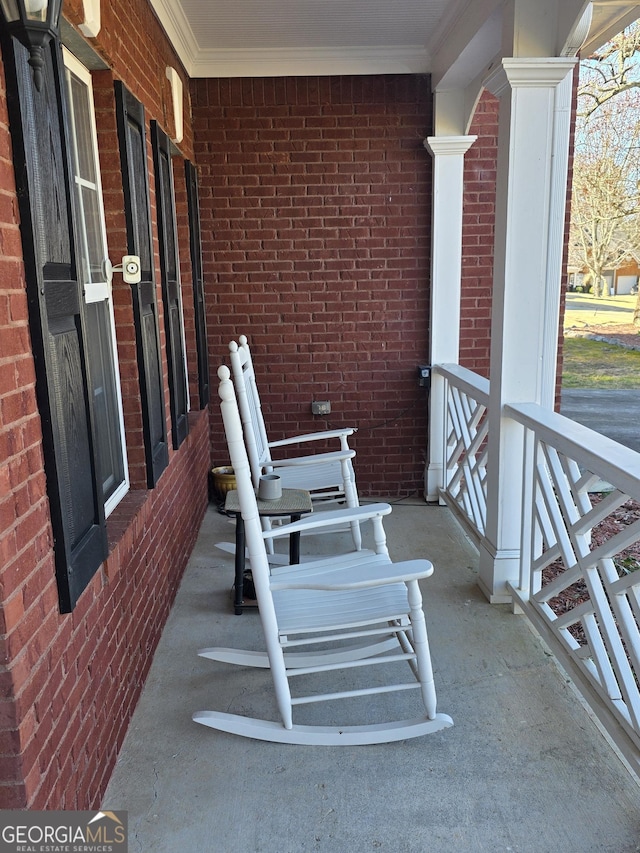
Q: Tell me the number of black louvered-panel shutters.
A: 4